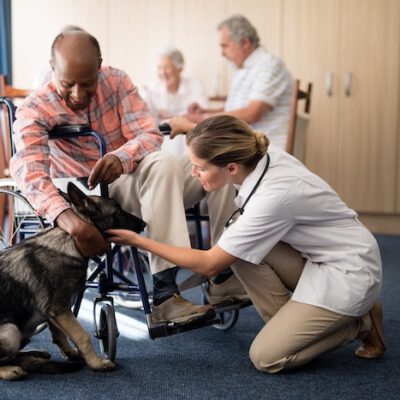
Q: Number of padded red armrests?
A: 0